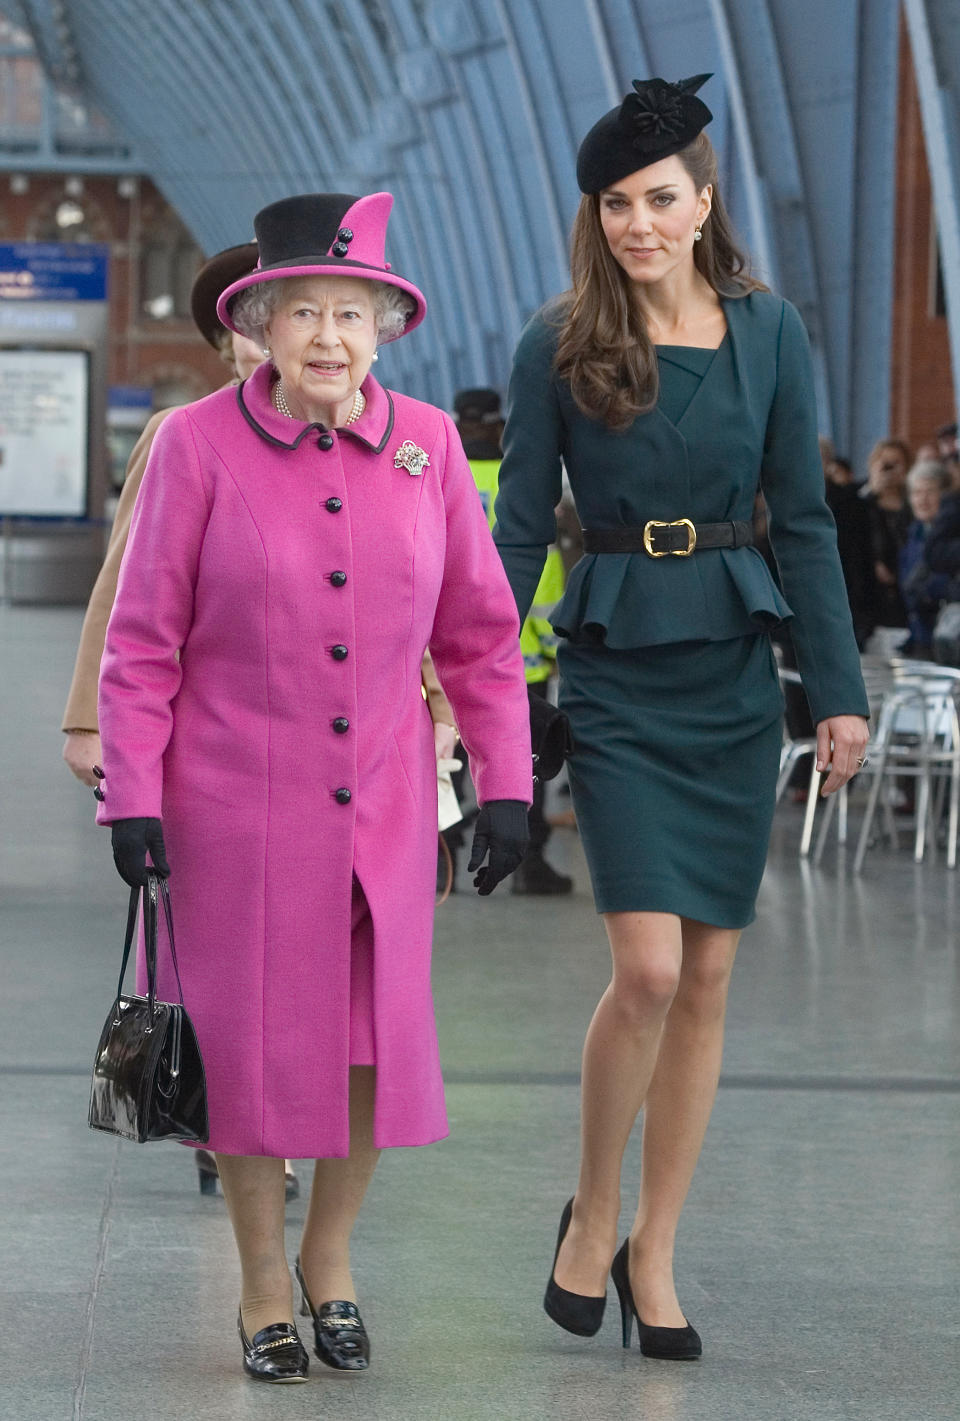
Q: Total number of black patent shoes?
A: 2